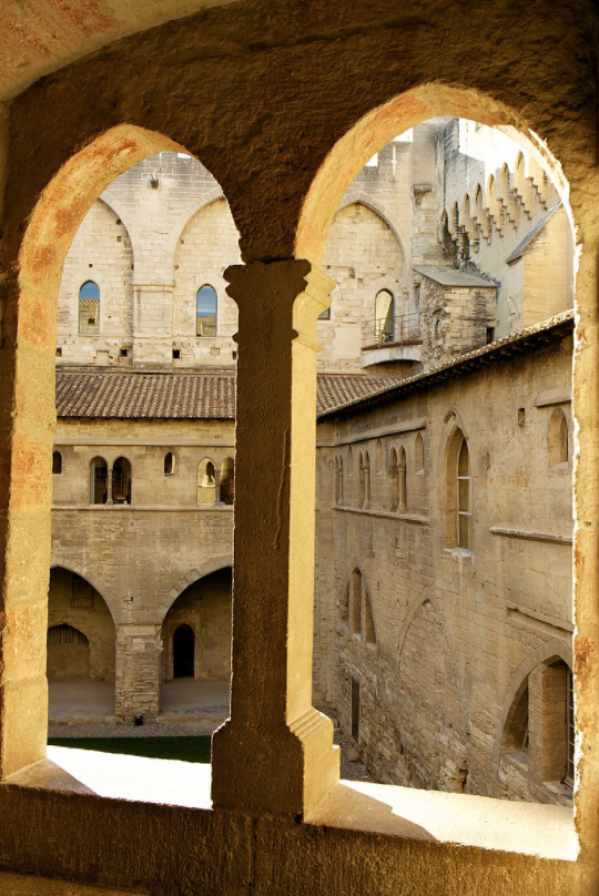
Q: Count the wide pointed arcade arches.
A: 2